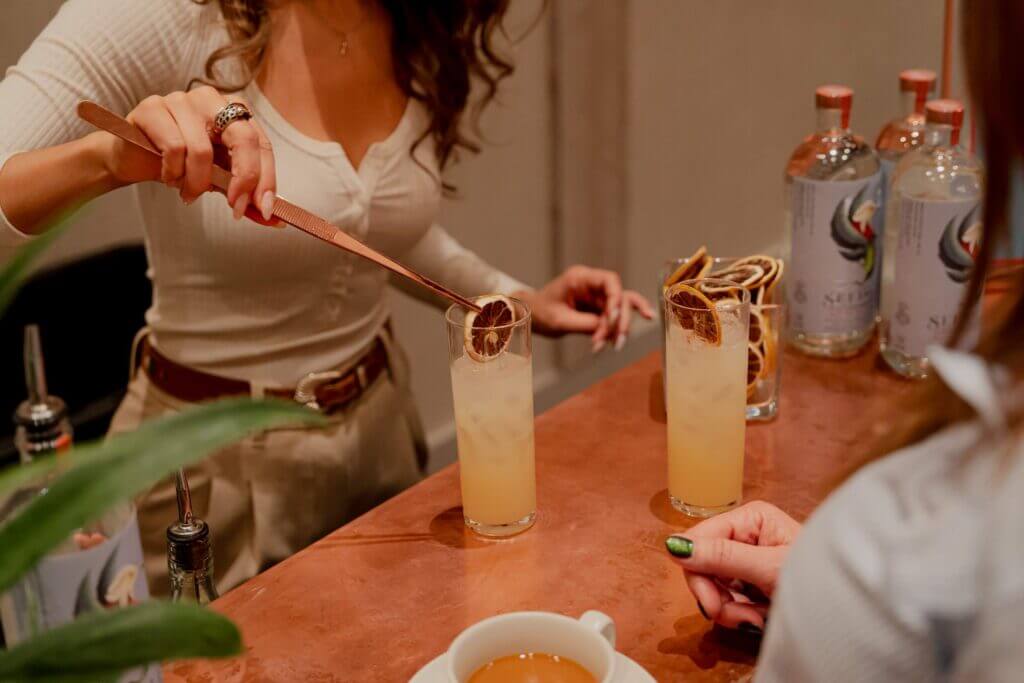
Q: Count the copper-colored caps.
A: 3